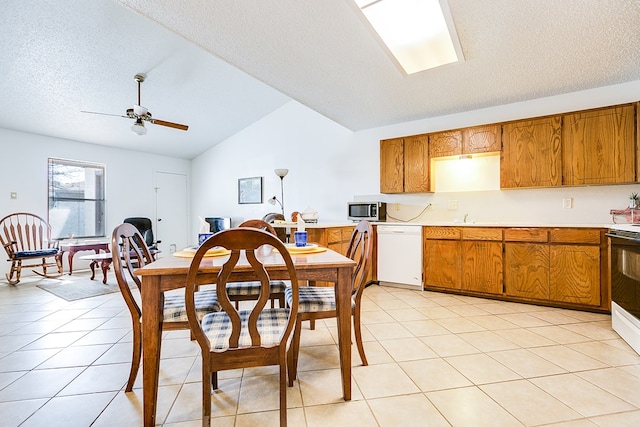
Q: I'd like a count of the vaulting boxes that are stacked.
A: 0